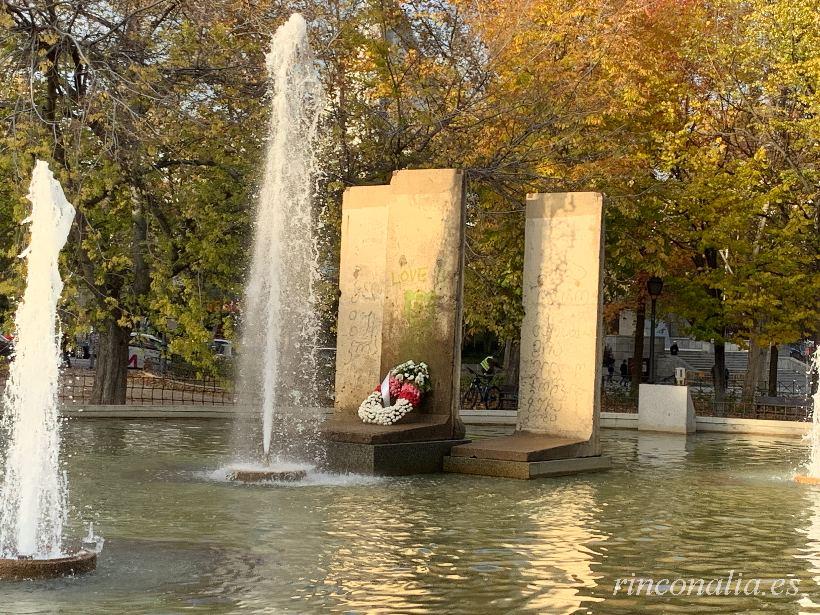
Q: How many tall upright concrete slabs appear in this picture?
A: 3